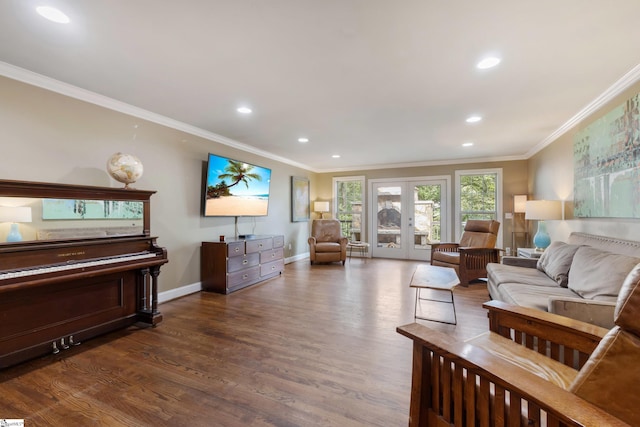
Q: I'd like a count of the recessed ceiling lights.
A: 7